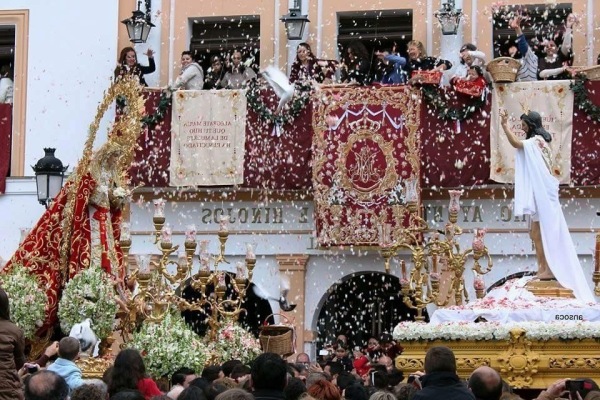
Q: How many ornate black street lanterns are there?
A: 4